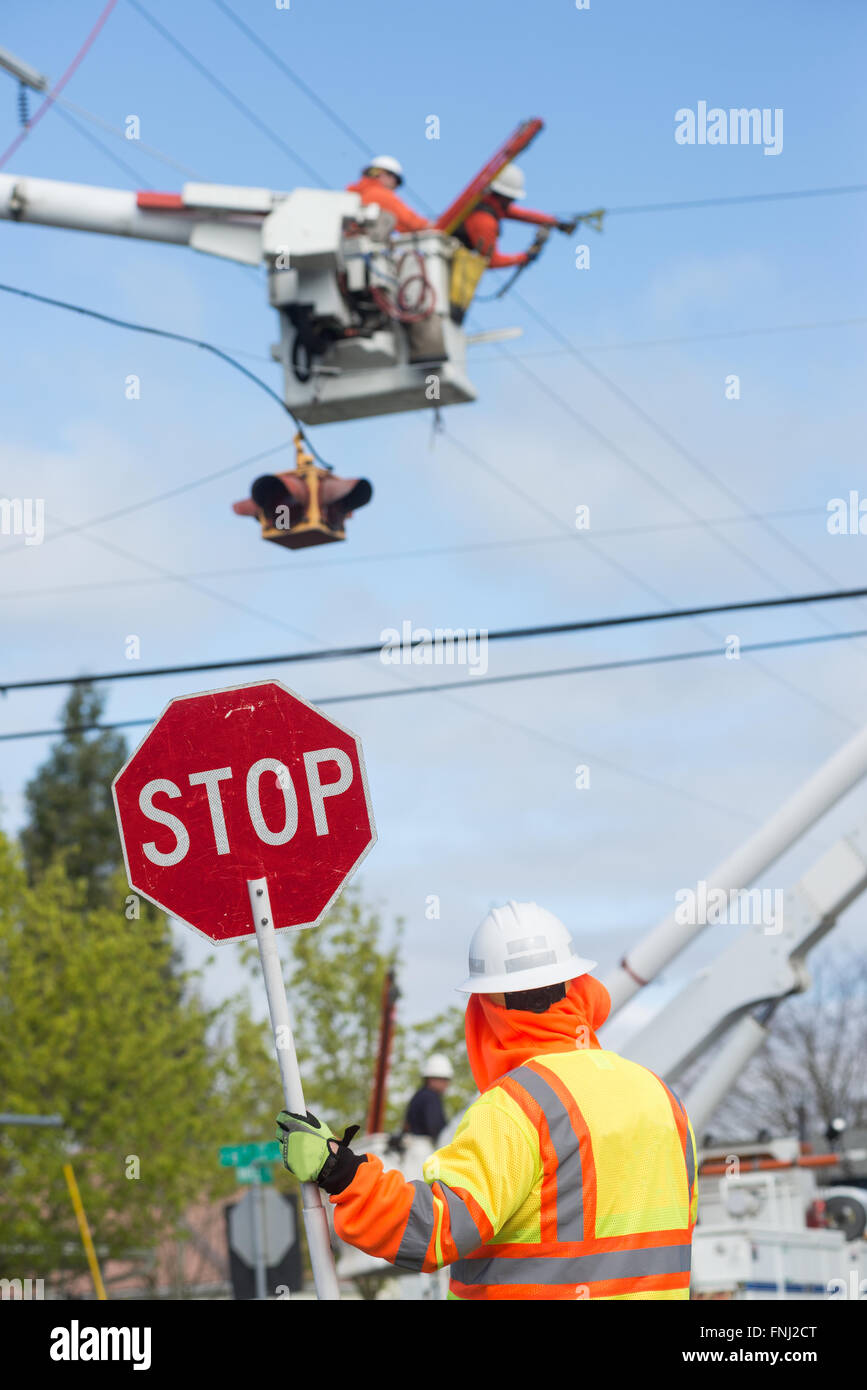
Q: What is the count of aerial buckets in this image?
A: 2